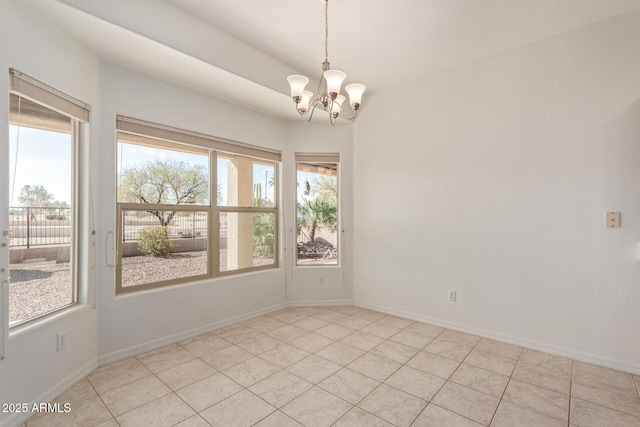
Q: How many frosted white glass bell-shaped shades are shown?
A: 5